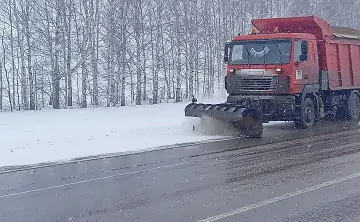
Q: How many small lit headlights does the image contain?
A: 2